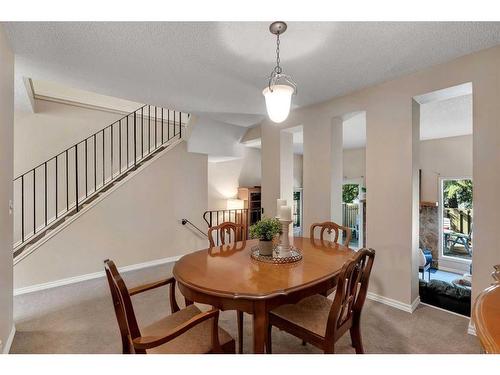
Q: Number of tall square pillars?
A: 3